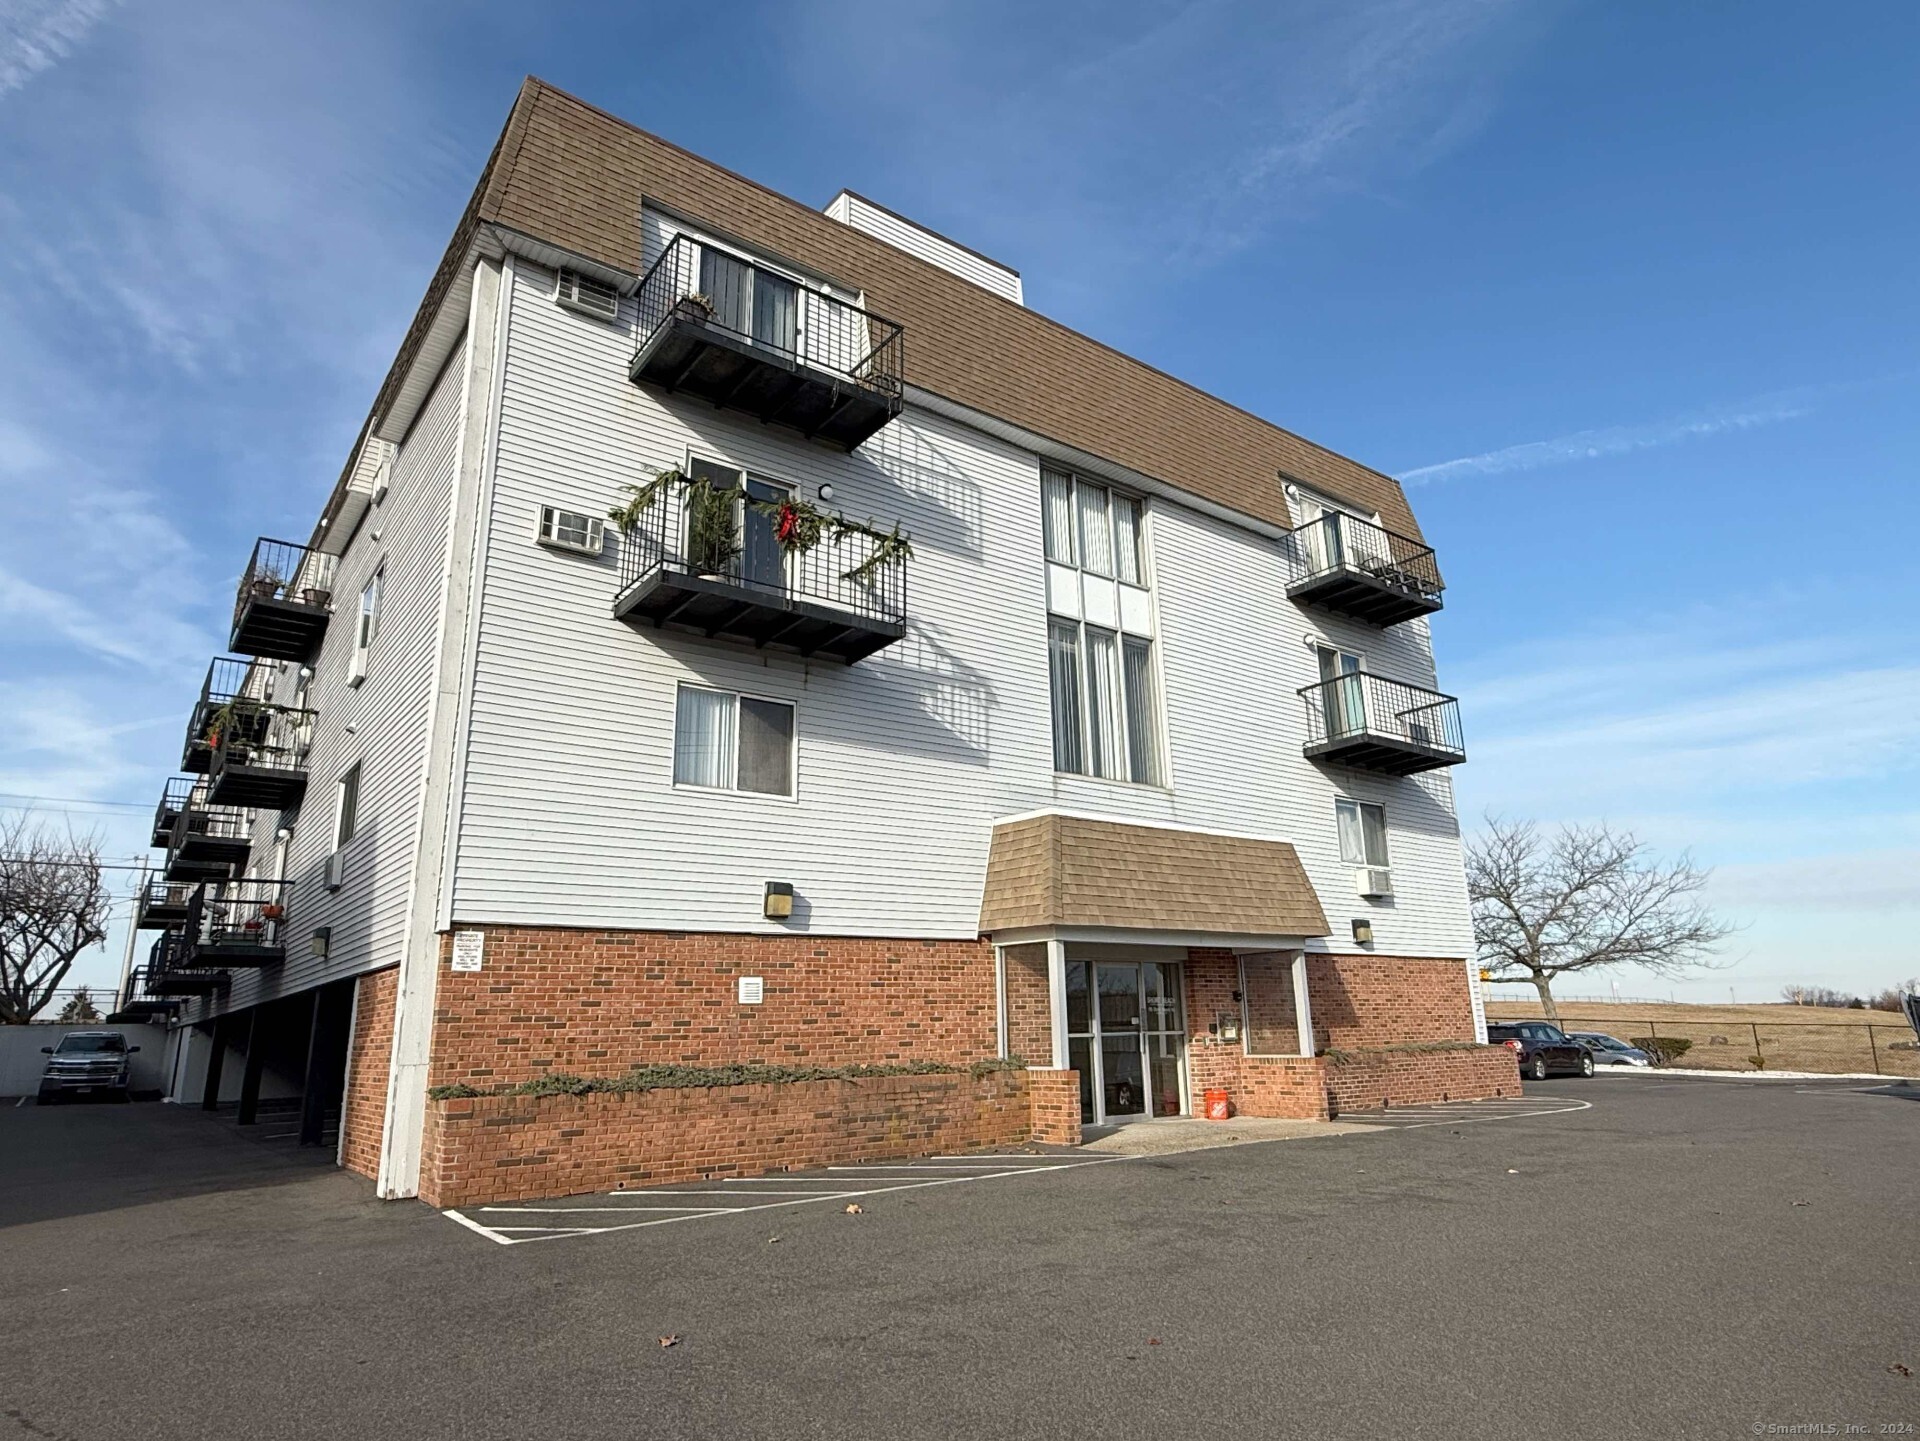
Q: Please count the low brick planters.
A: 2